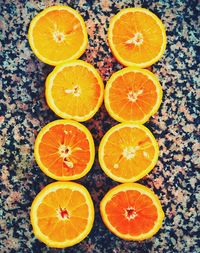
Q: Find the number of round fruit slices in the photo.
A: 8